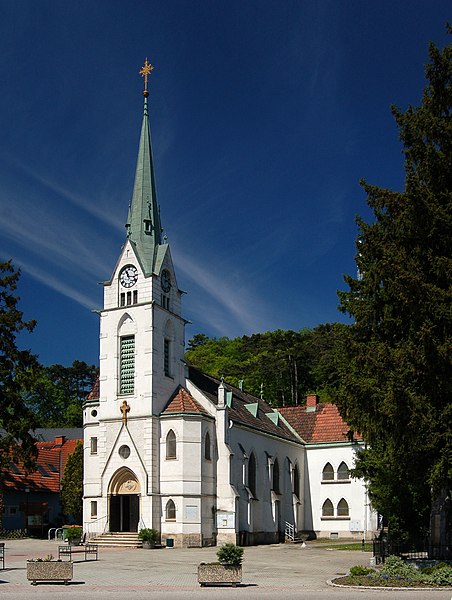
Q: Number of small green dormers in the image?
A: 3